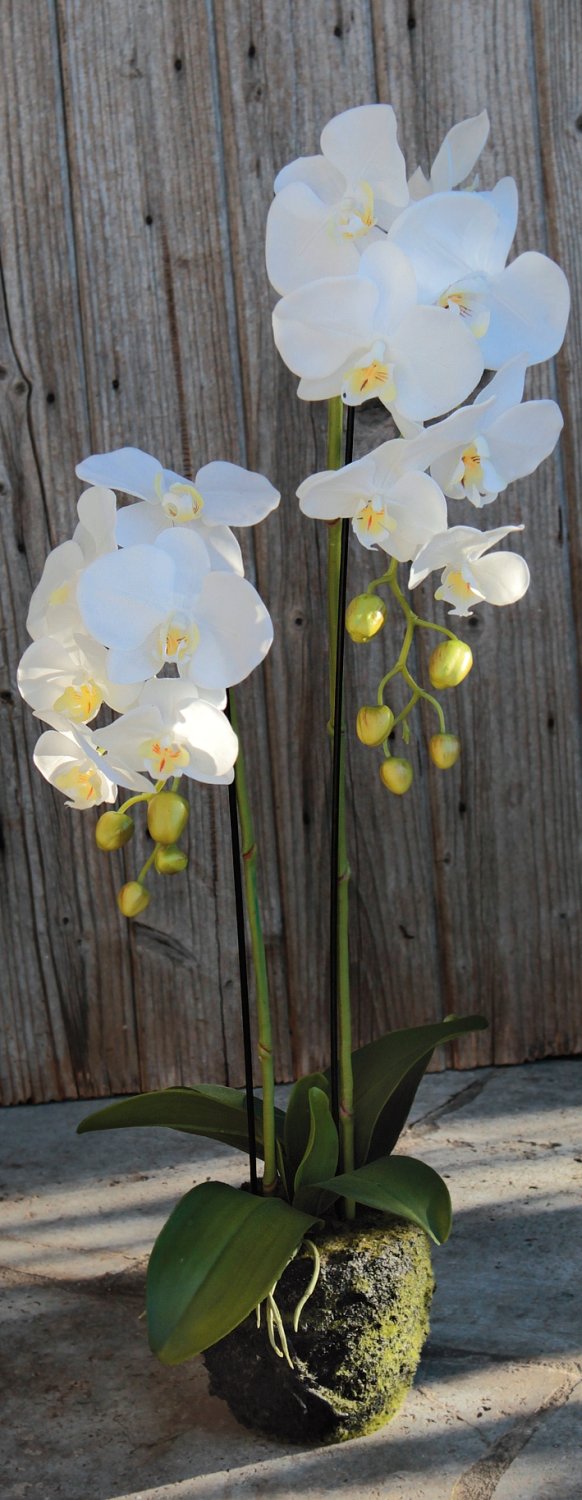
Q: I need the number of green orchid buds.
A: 9